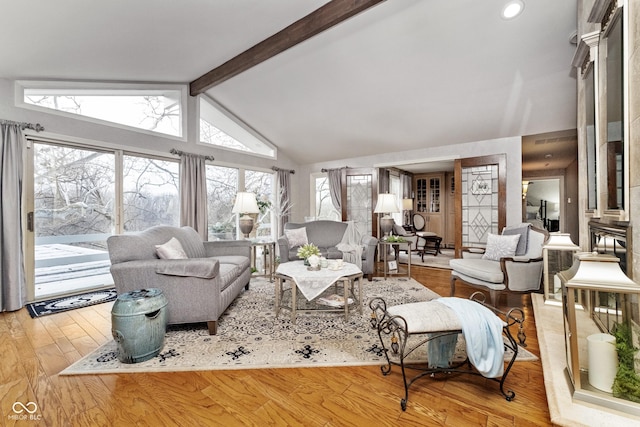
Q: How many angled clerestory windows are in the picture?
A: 2